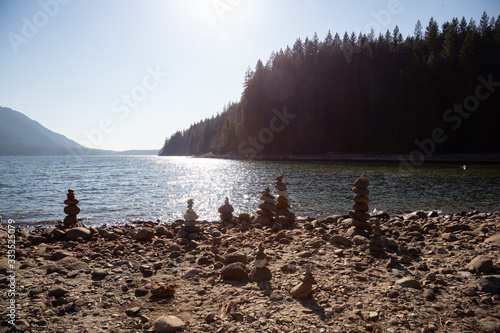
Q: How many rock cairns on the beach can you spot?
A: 9